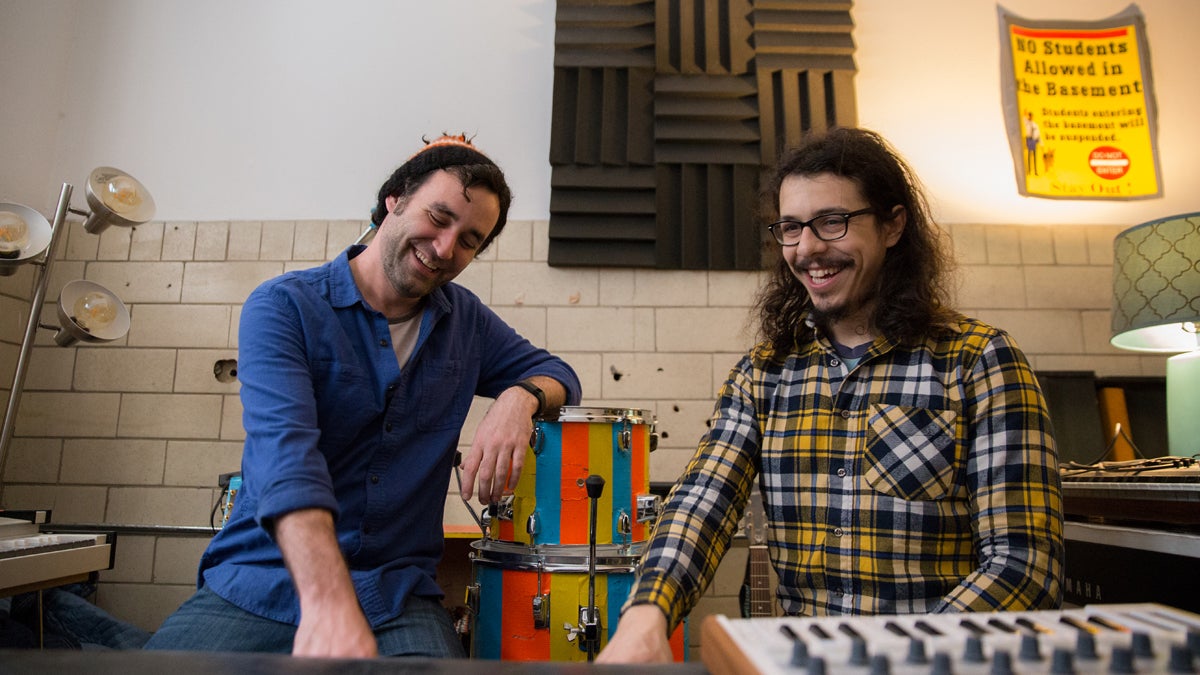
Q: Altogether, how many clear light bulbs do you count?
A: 3